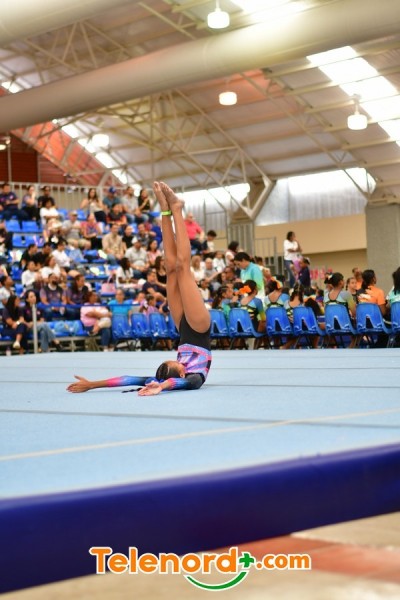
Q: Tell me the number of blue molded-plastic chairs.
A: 11